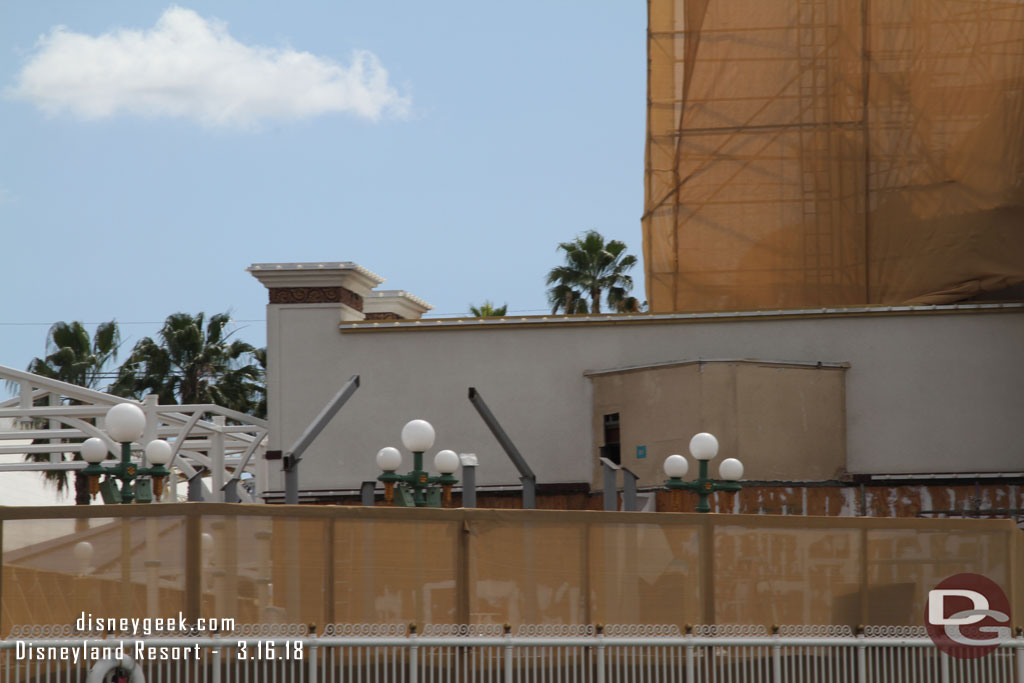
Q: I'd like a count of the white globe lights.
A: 9